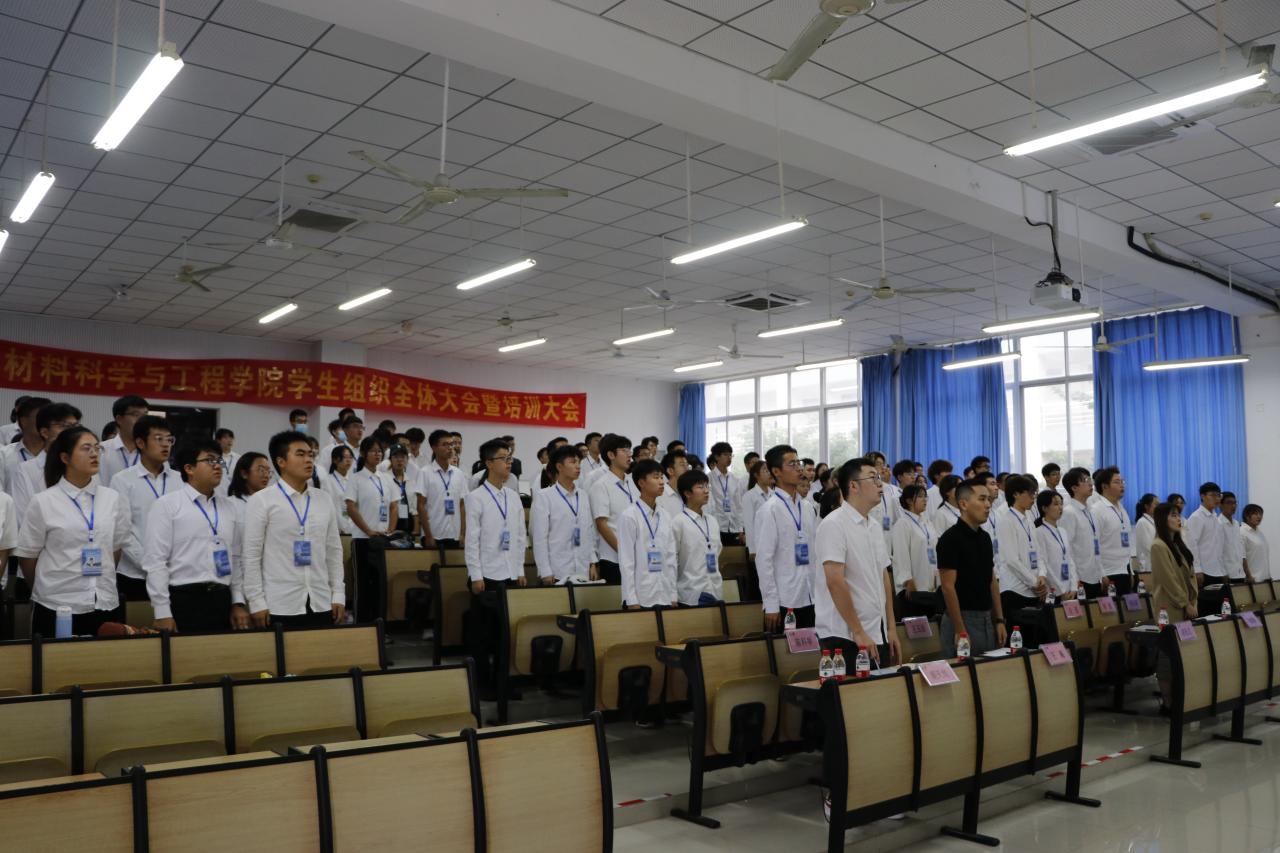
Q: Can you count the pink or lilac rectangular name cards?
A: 9